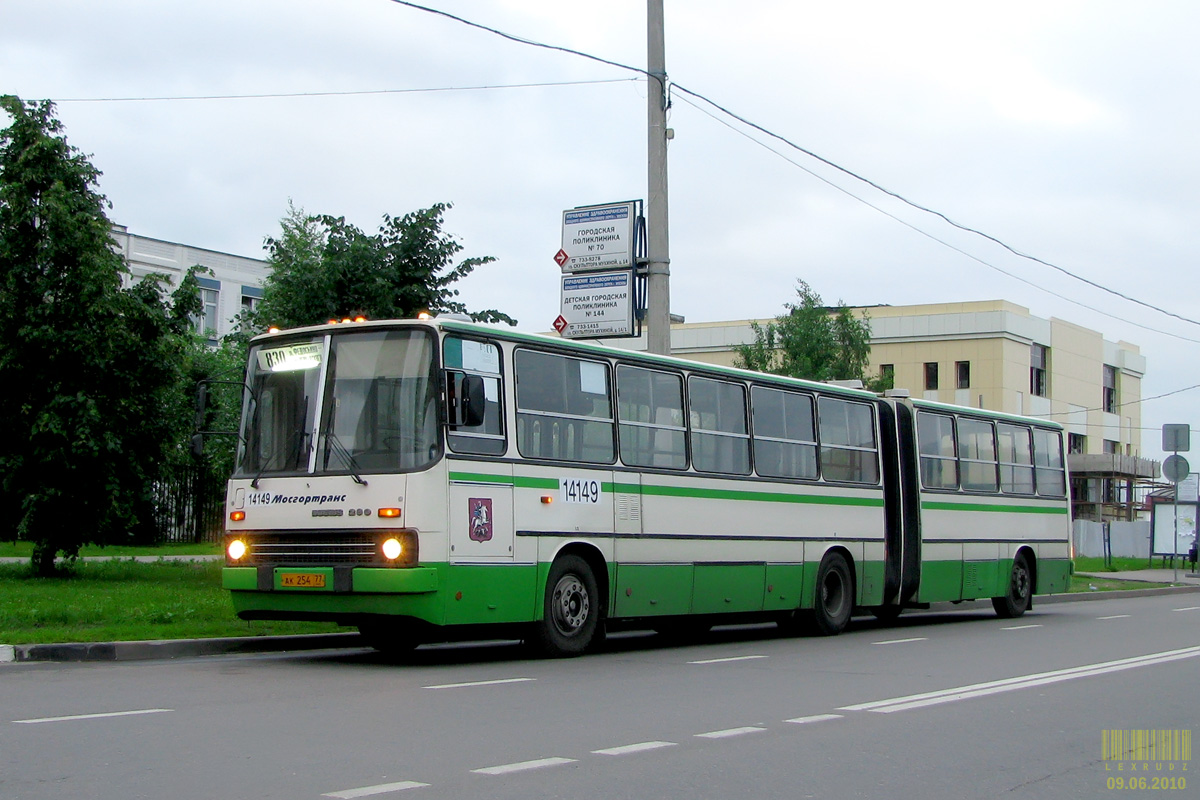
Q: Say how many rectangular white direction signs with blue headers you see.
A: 2